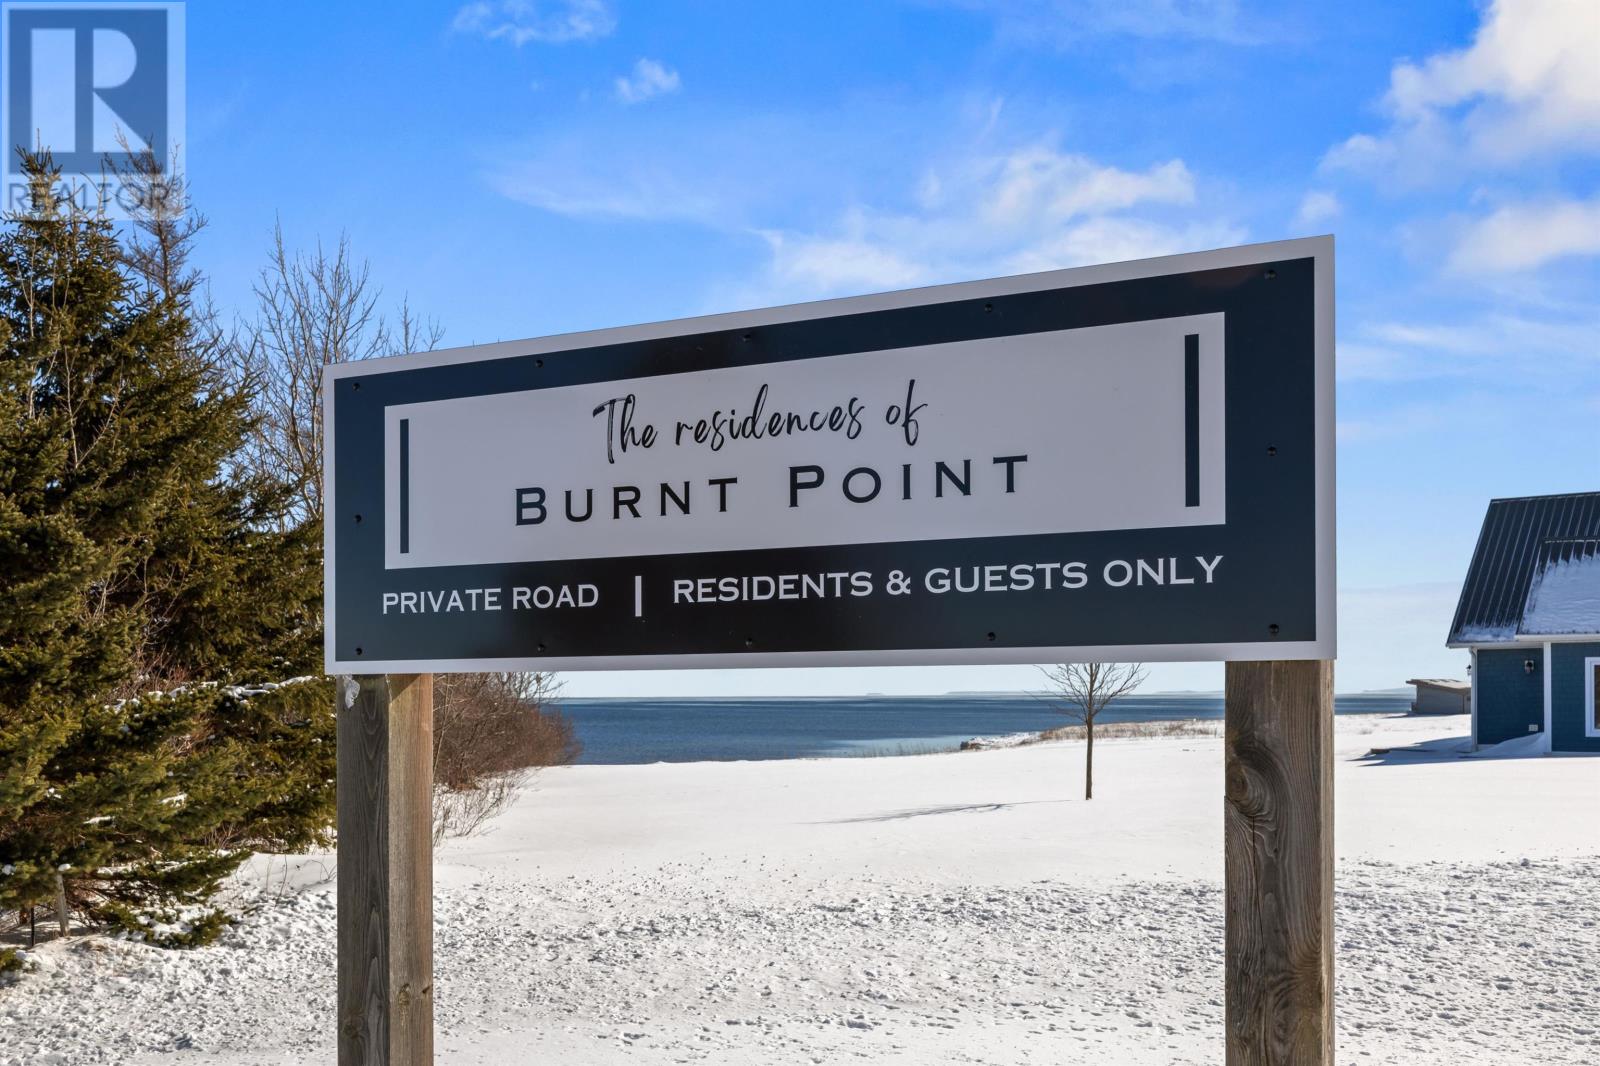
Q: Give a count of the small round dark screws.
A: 12